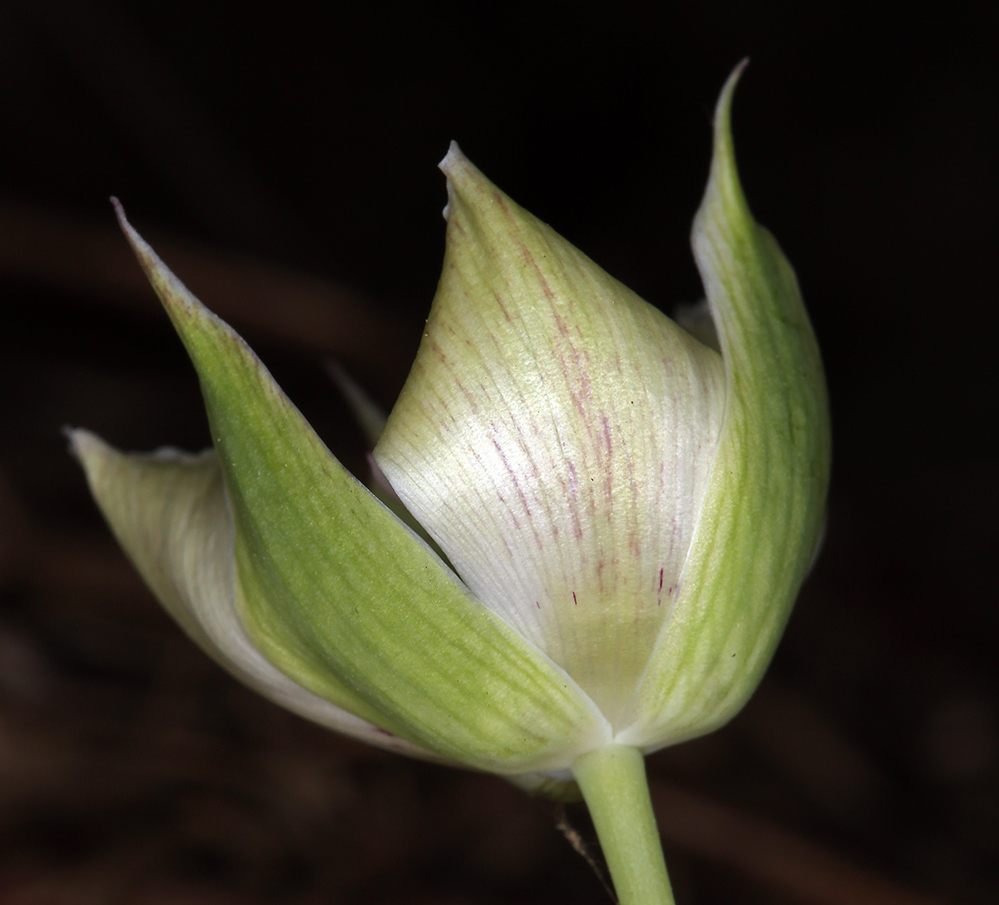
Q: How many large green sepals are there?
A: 2